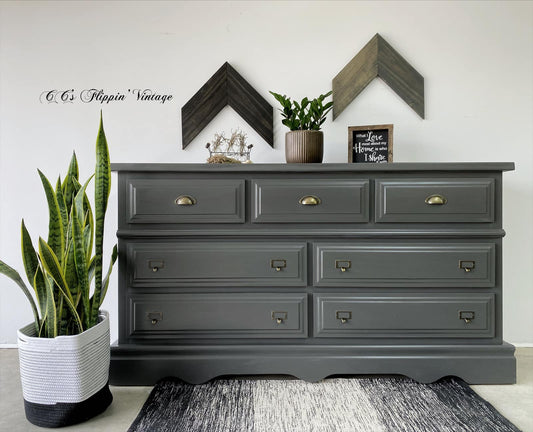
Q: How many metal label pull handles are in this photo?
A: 8